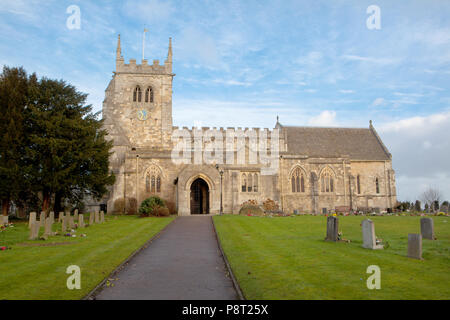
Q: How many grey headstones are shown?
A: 4